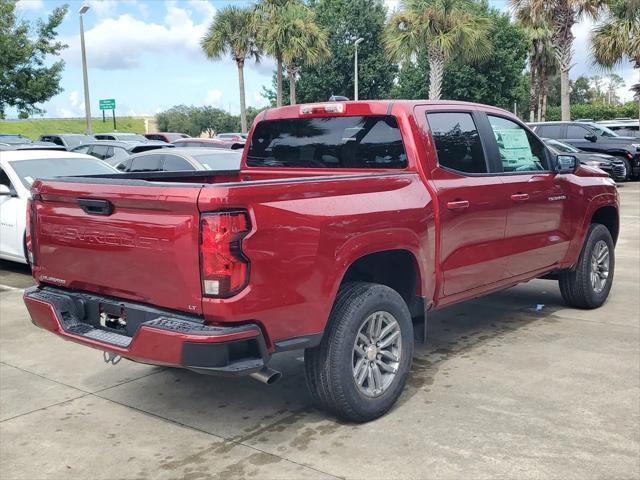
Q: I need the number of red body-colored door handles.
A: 2